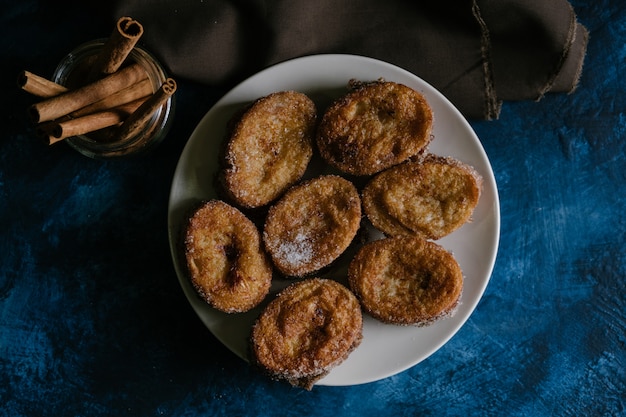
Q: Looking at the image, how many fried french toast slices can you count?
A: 7